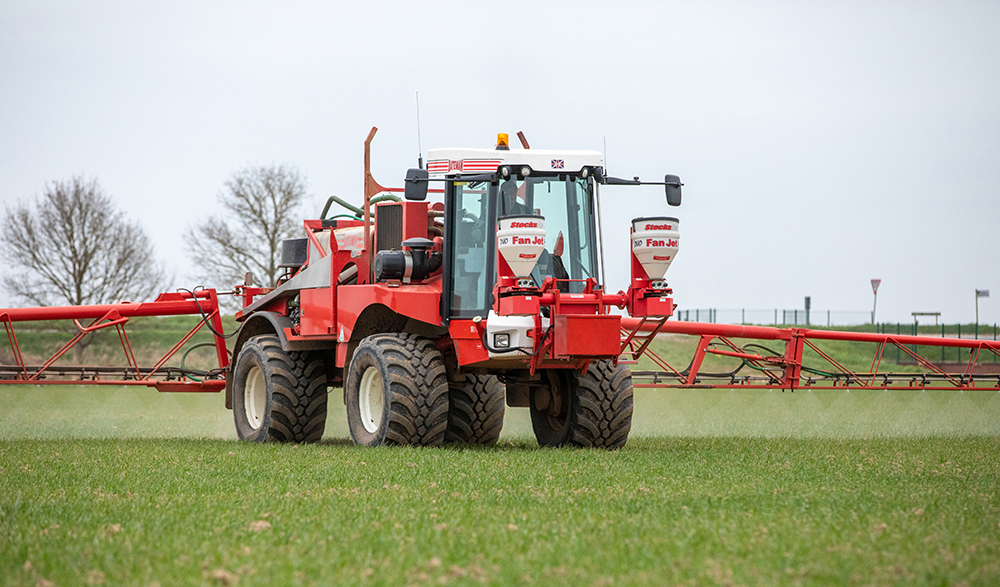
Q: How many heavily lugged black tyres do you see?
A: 4